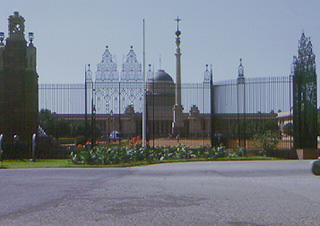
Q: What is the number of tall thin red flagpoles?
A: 0